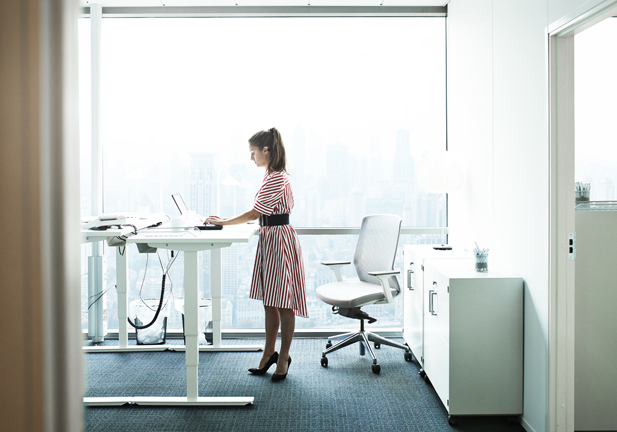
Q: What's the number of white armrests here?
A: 2